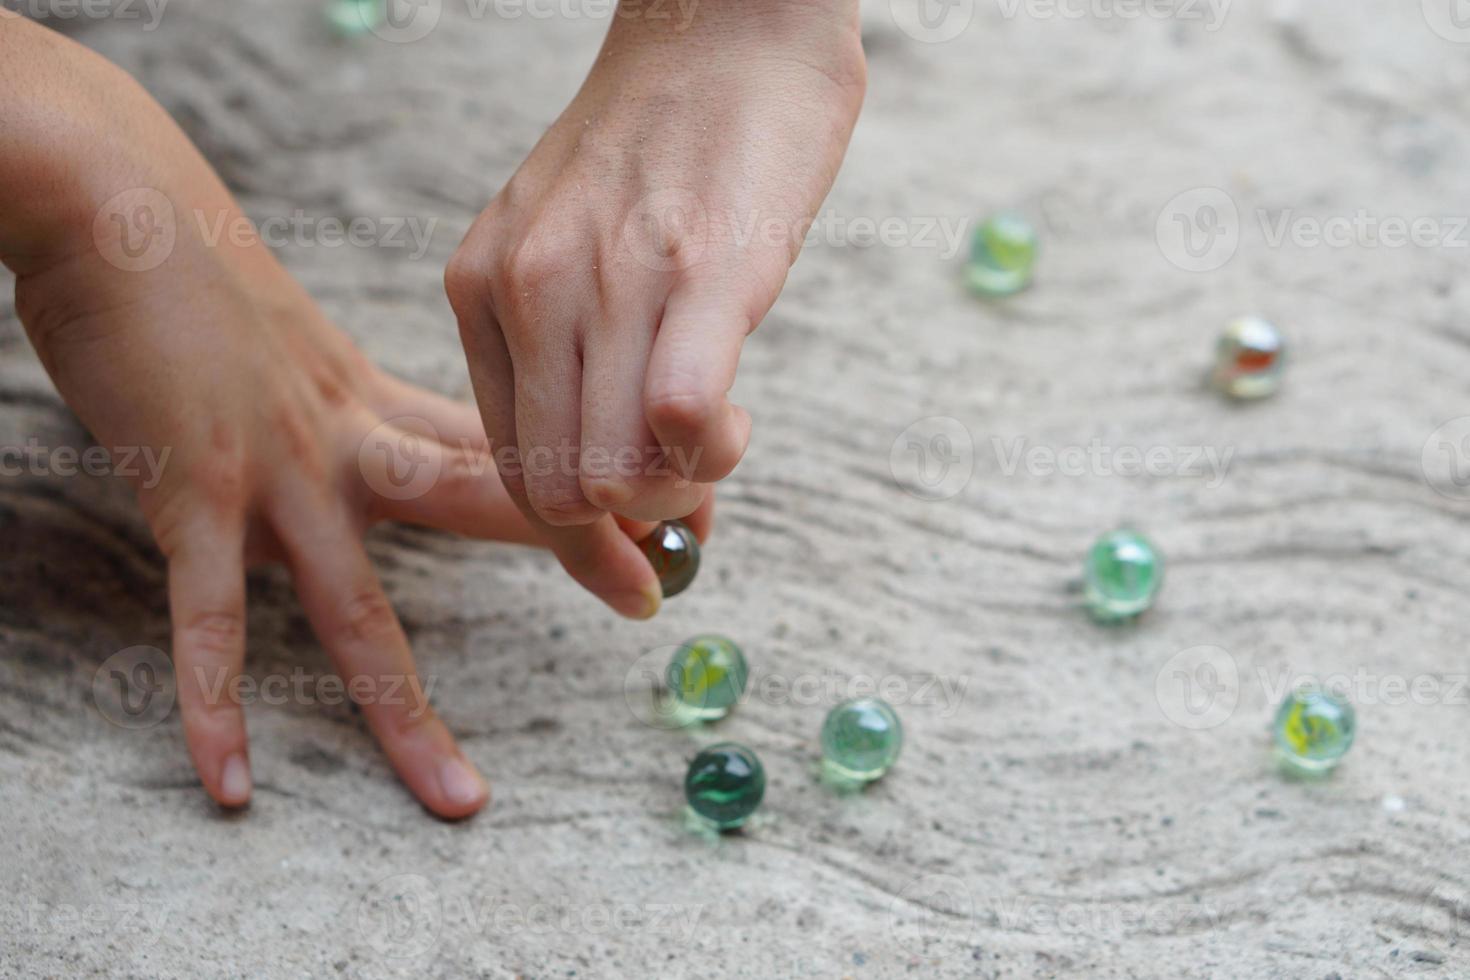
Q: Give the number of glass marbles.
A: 9